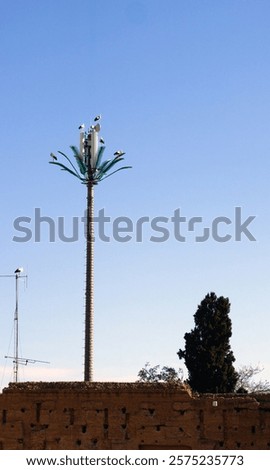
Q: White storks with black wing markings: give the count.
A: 6